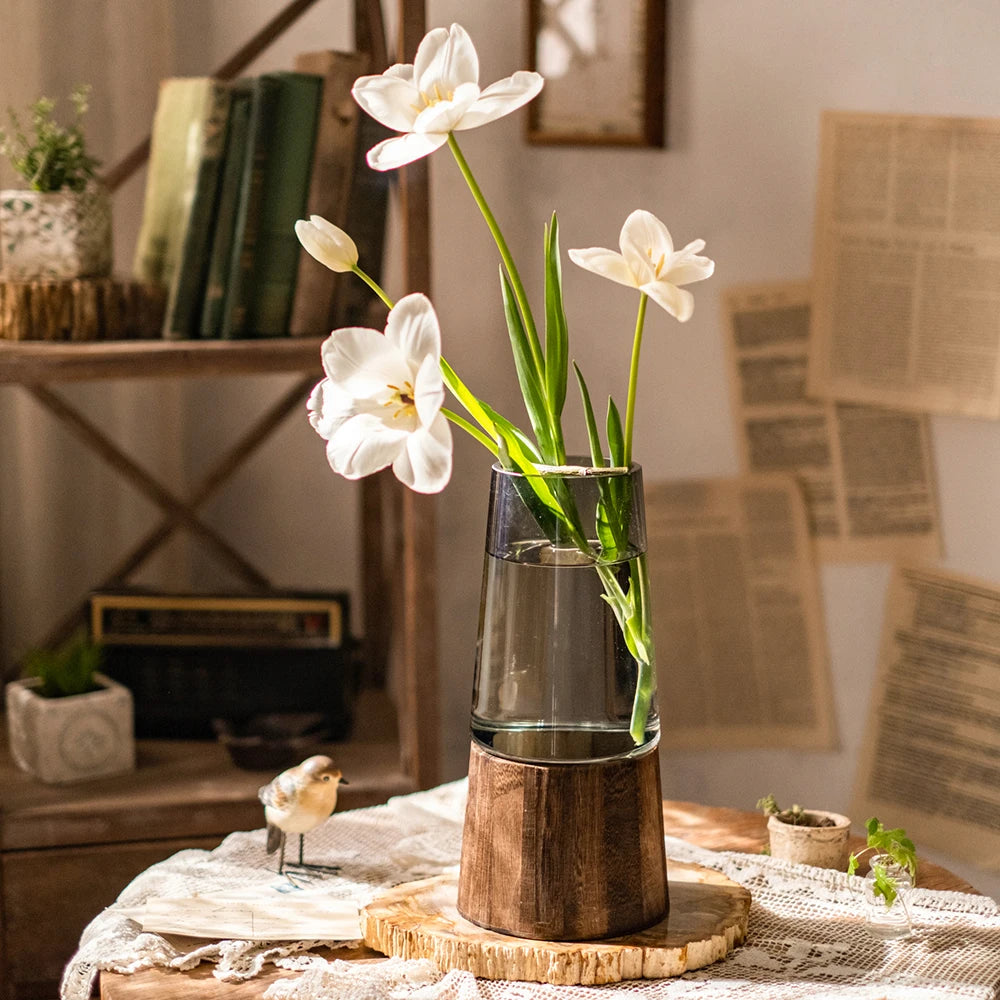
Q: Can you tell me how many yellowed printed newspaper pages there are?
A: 4